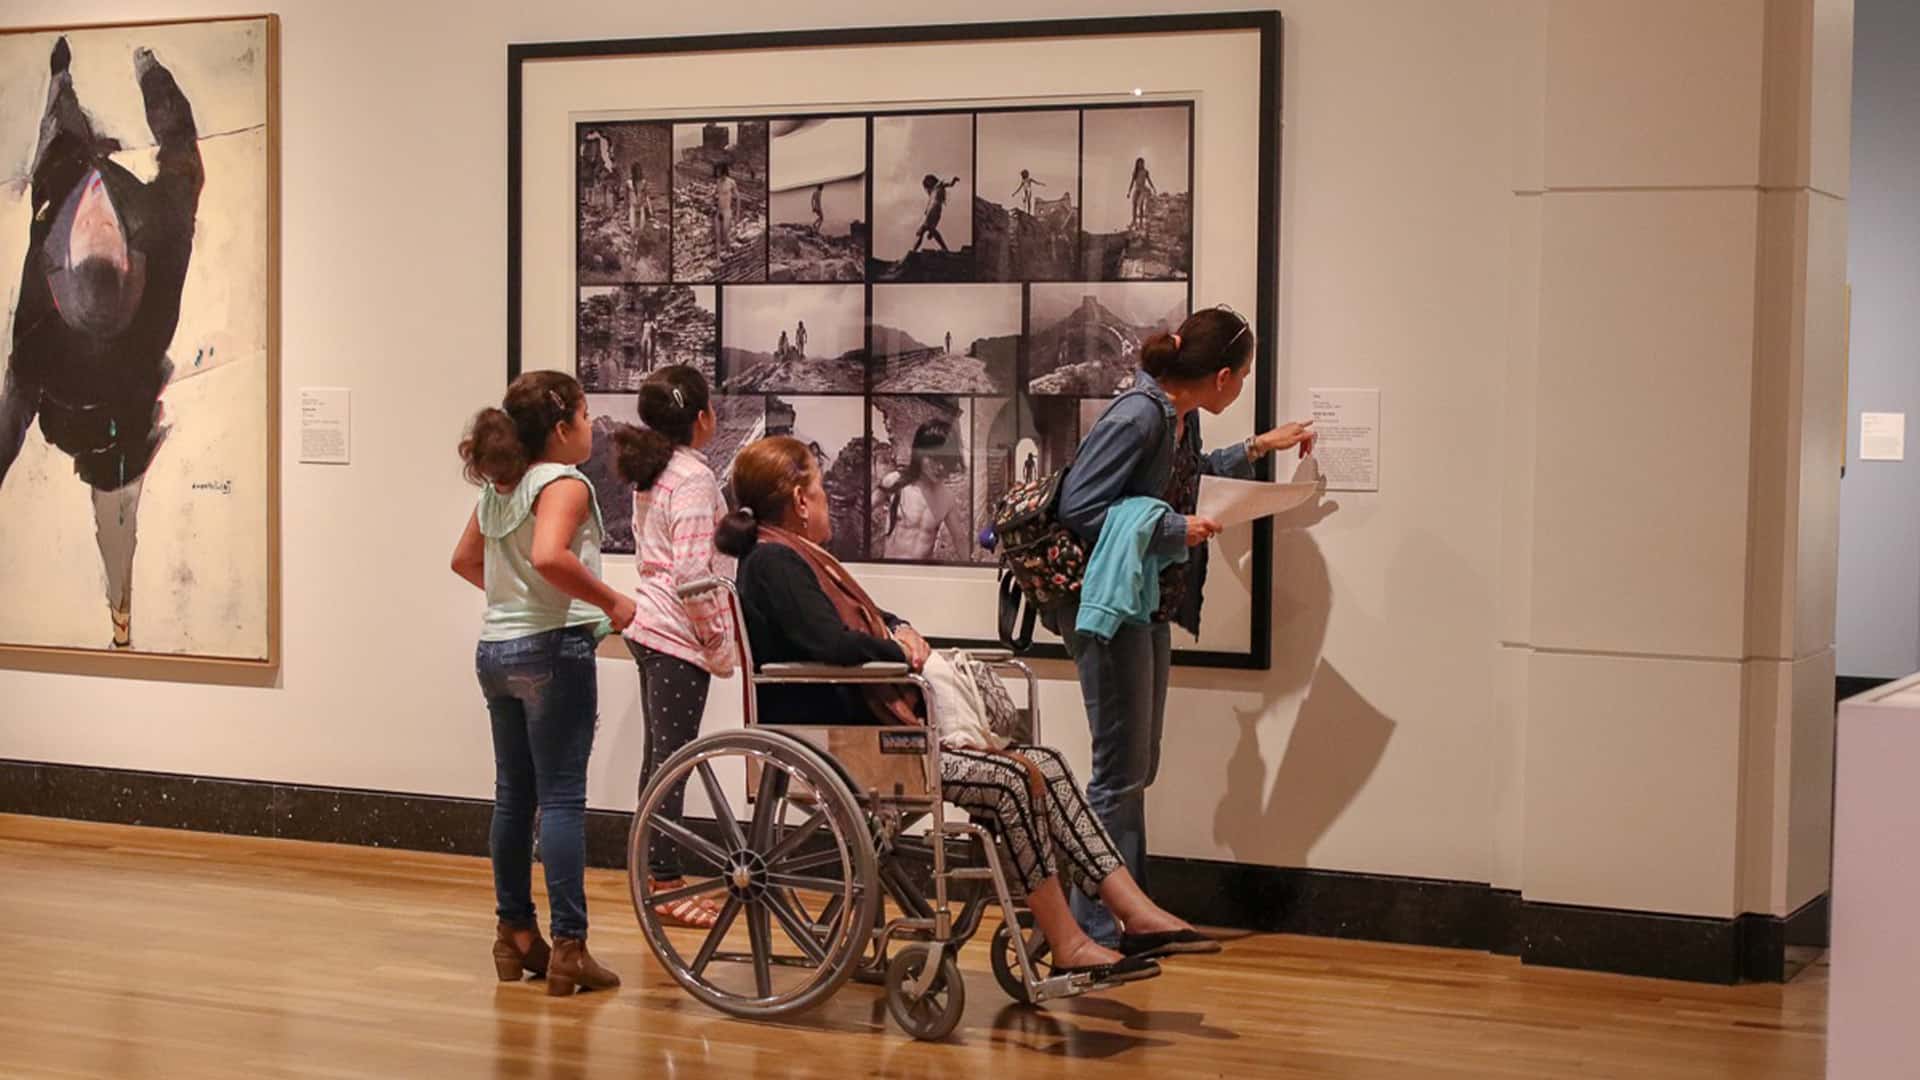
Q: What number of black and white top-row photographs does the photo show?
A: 6